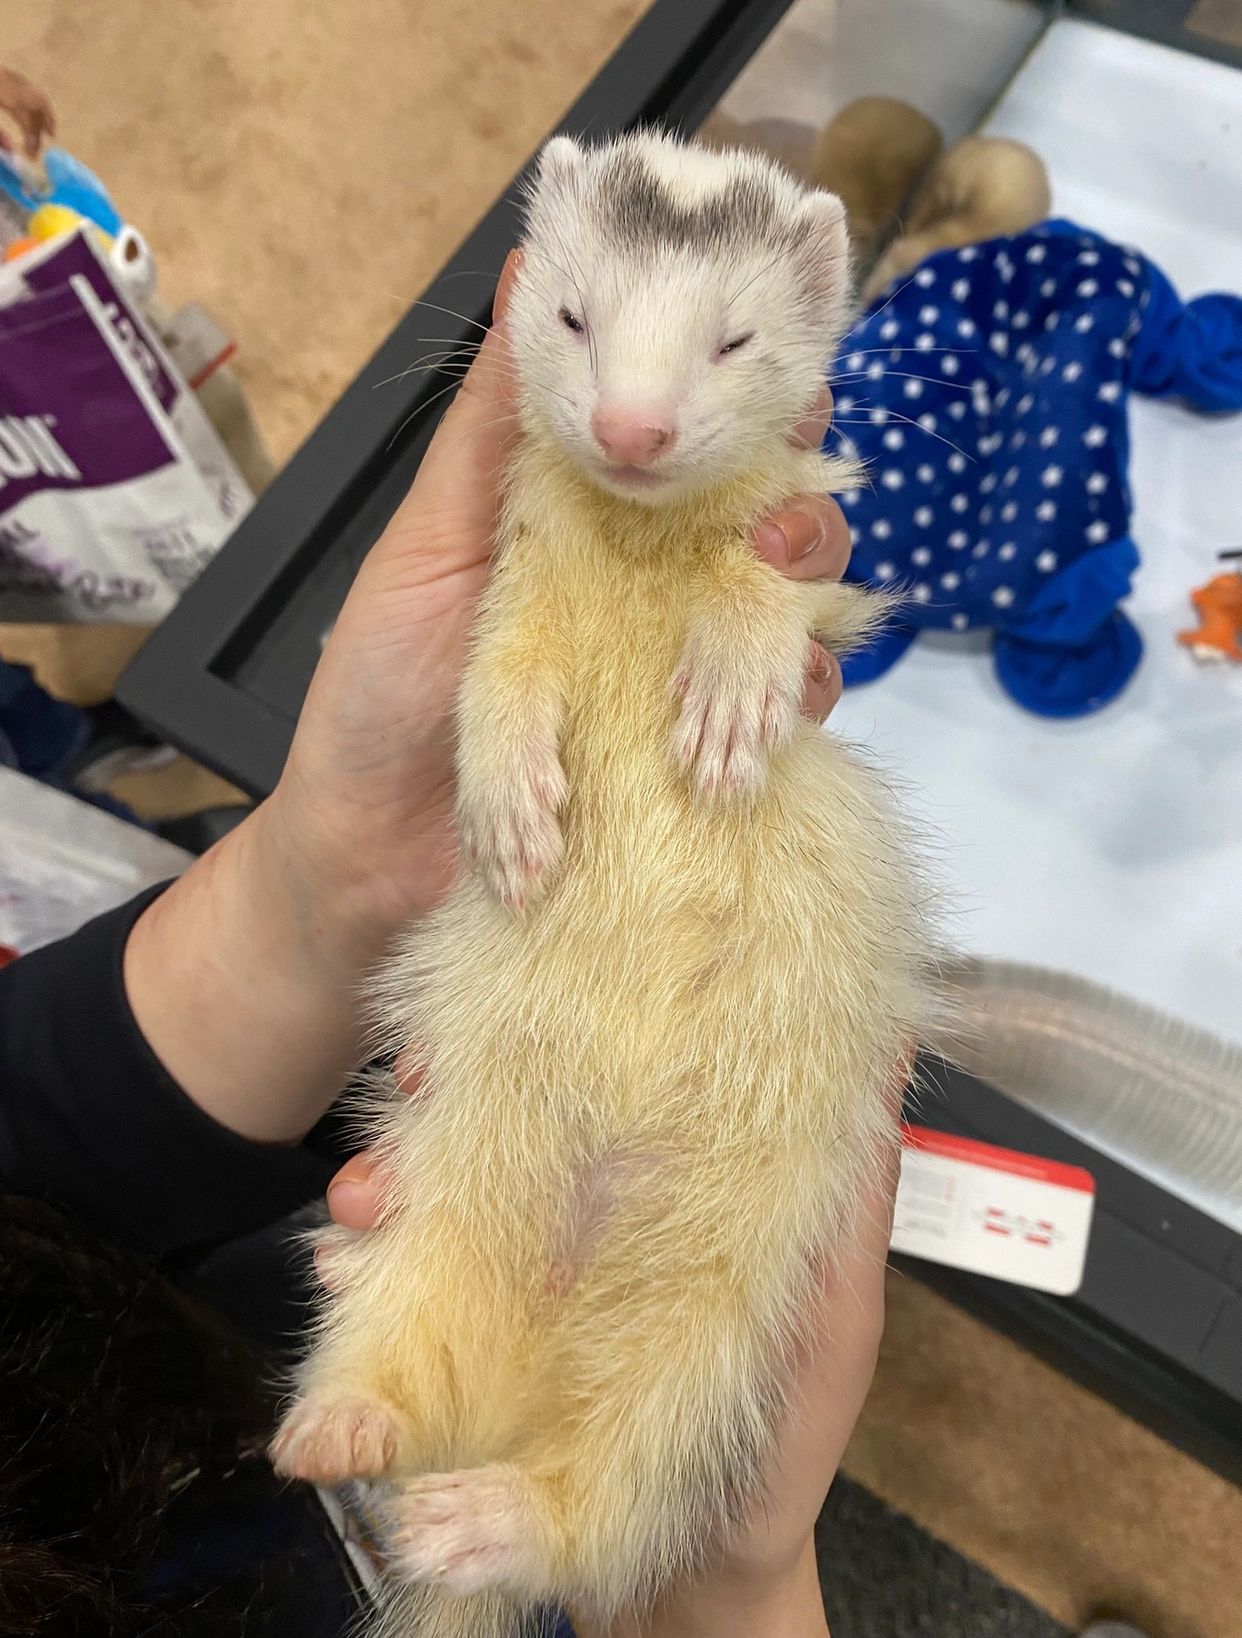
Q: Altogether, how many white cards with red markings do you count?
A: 1